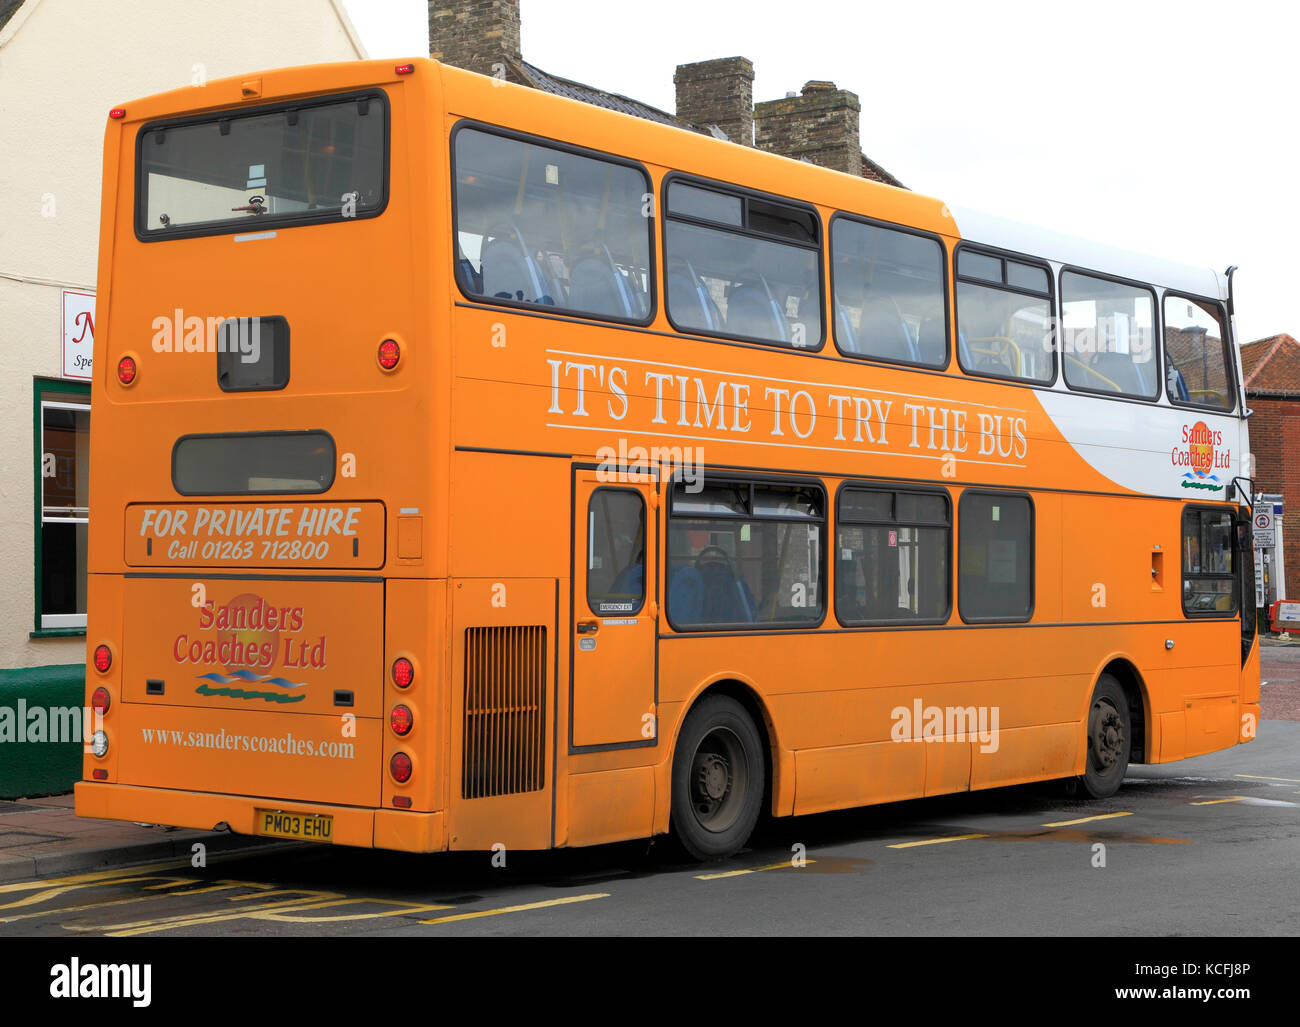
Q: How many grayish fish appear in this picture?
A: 0